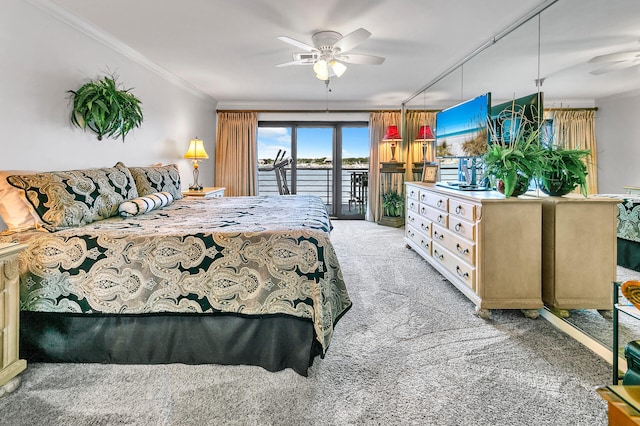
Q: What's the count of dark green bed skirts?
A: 1